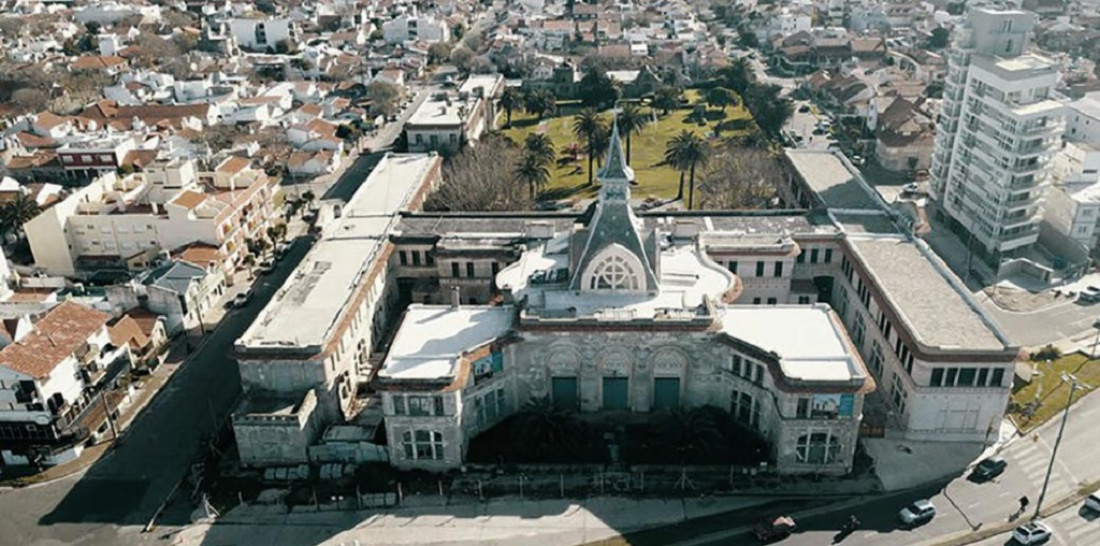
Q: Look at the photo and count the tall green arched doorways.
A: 3